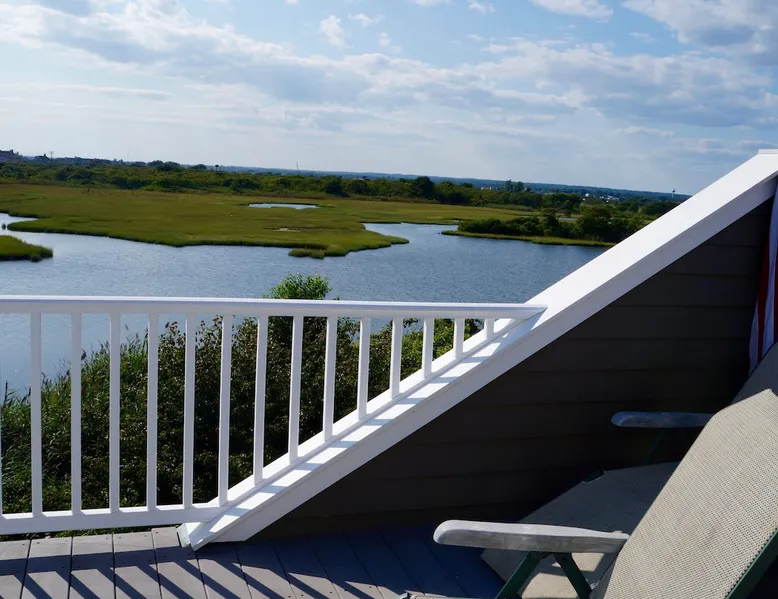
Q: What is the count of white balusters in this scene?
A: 14